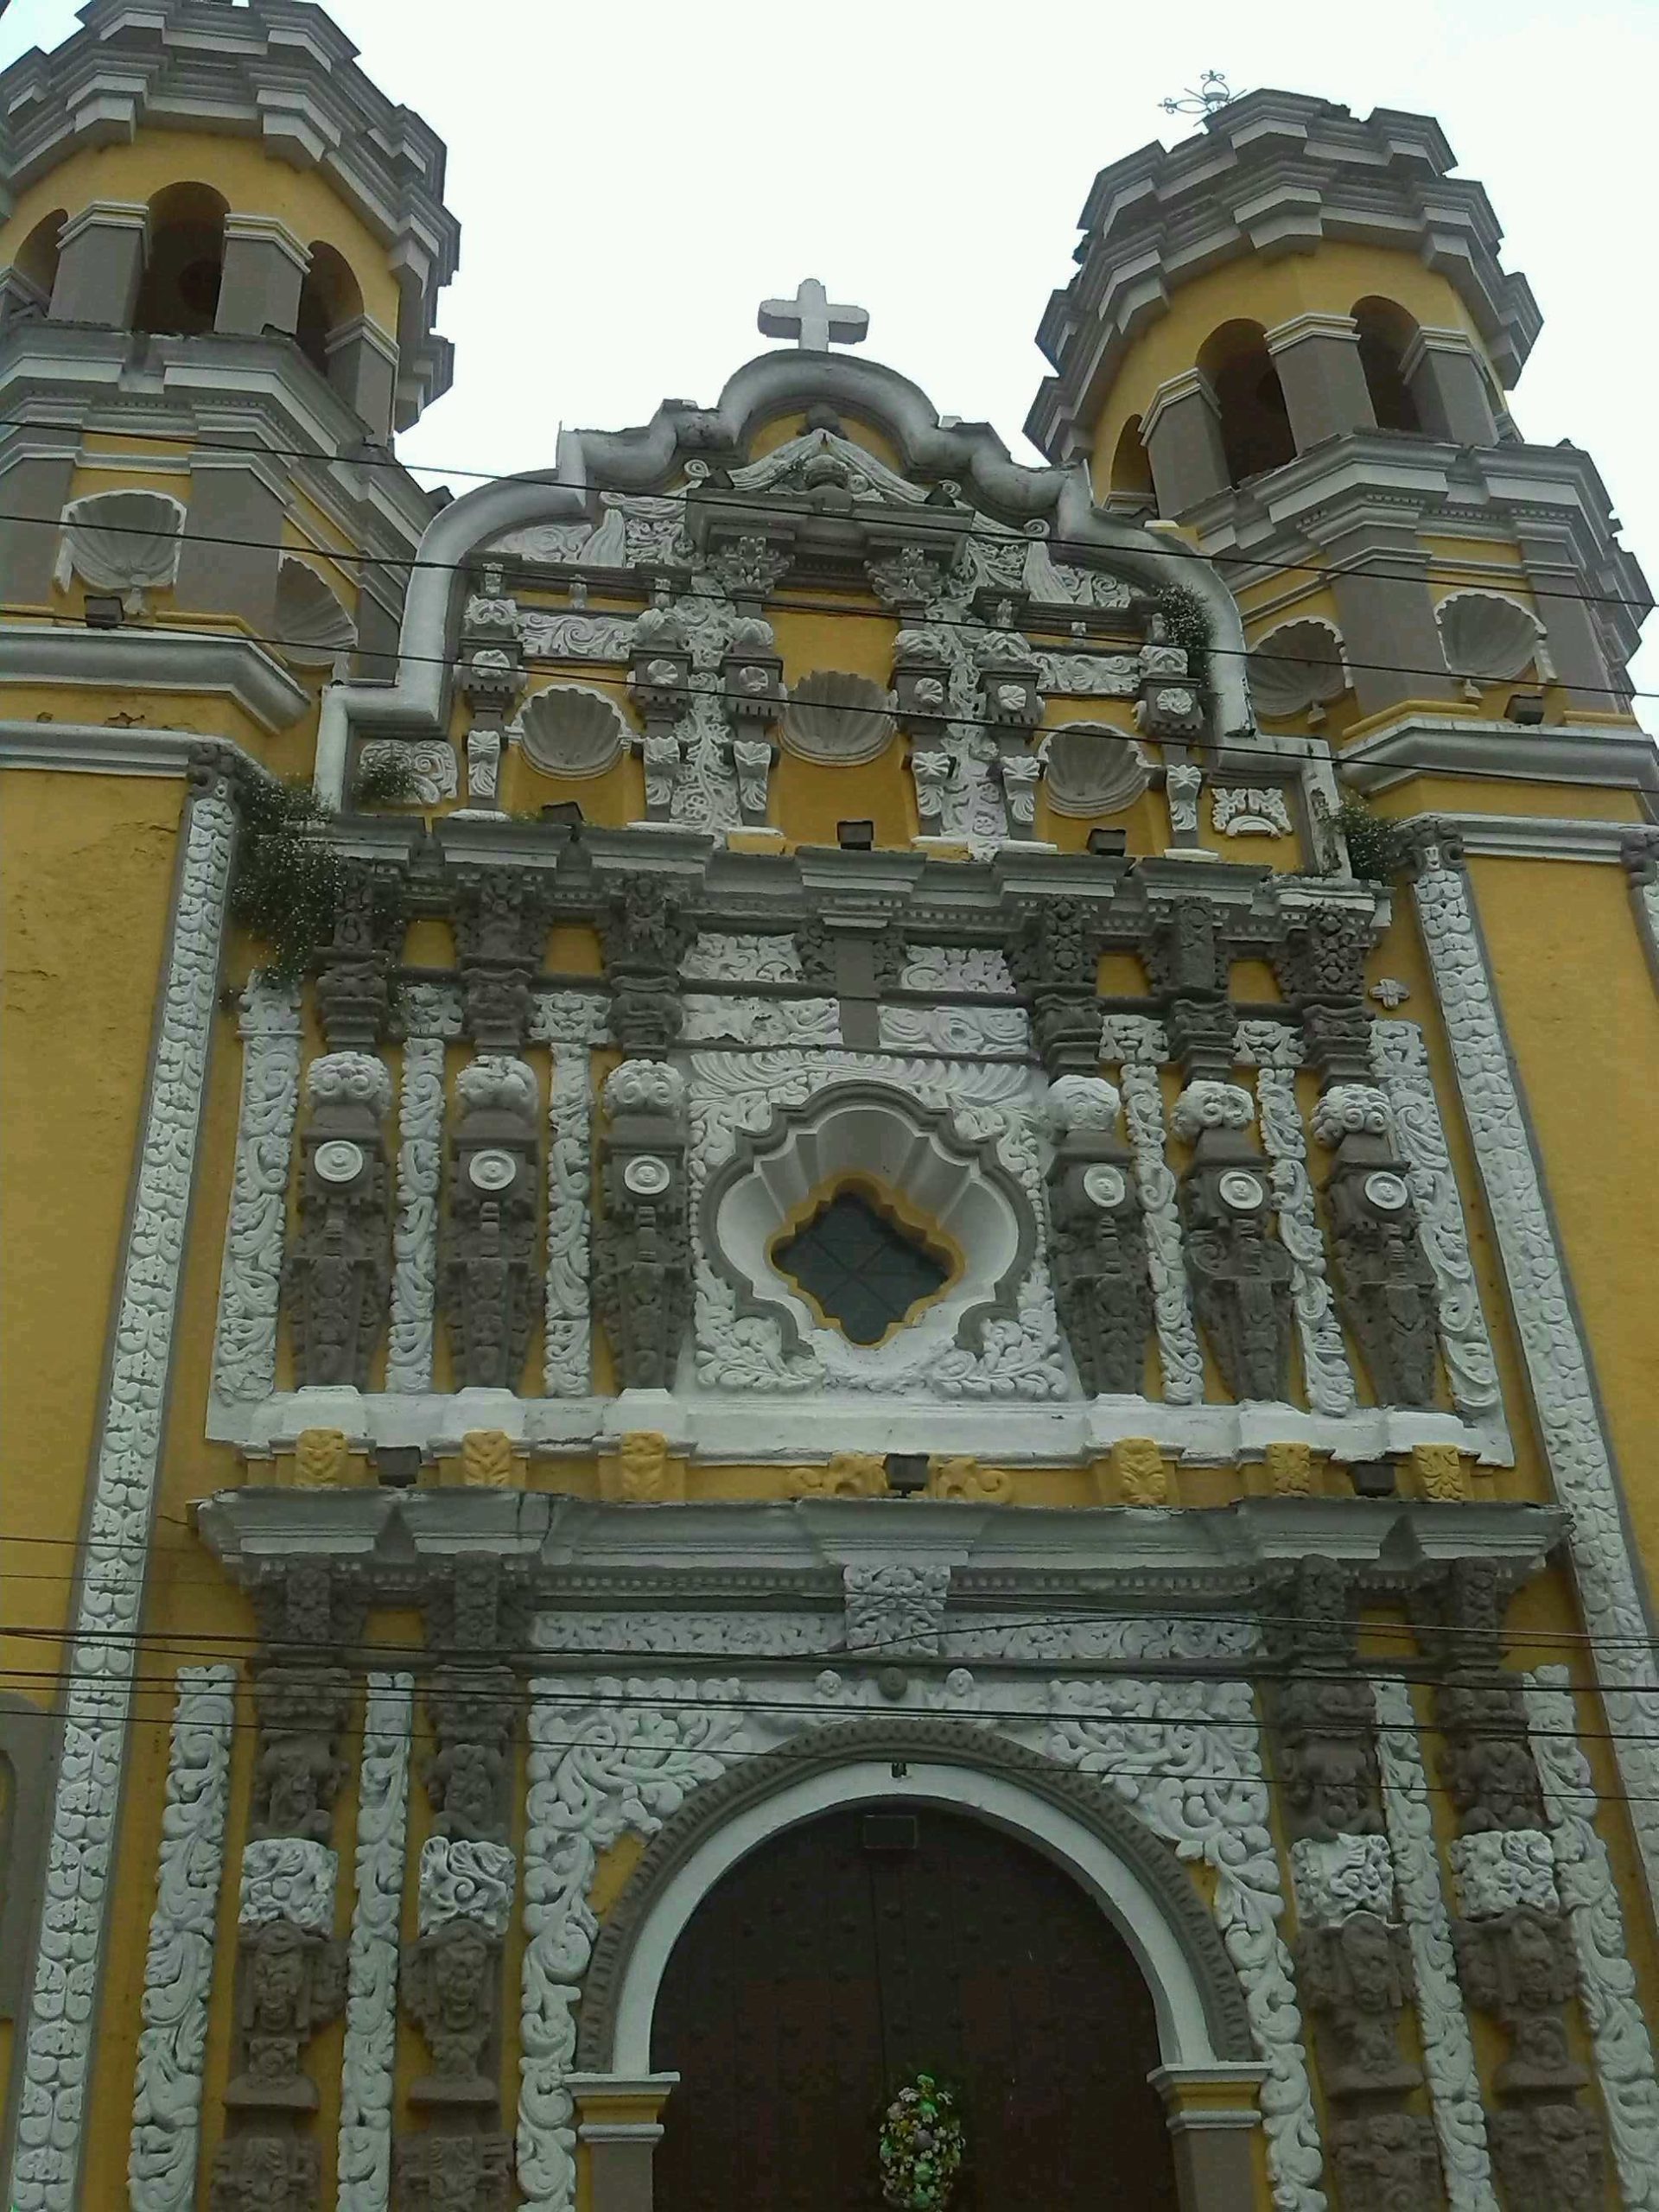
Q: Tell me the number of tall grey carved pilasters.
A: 10